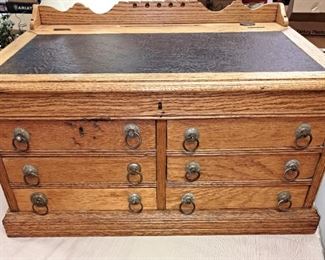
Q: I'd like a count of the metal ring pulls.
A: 12